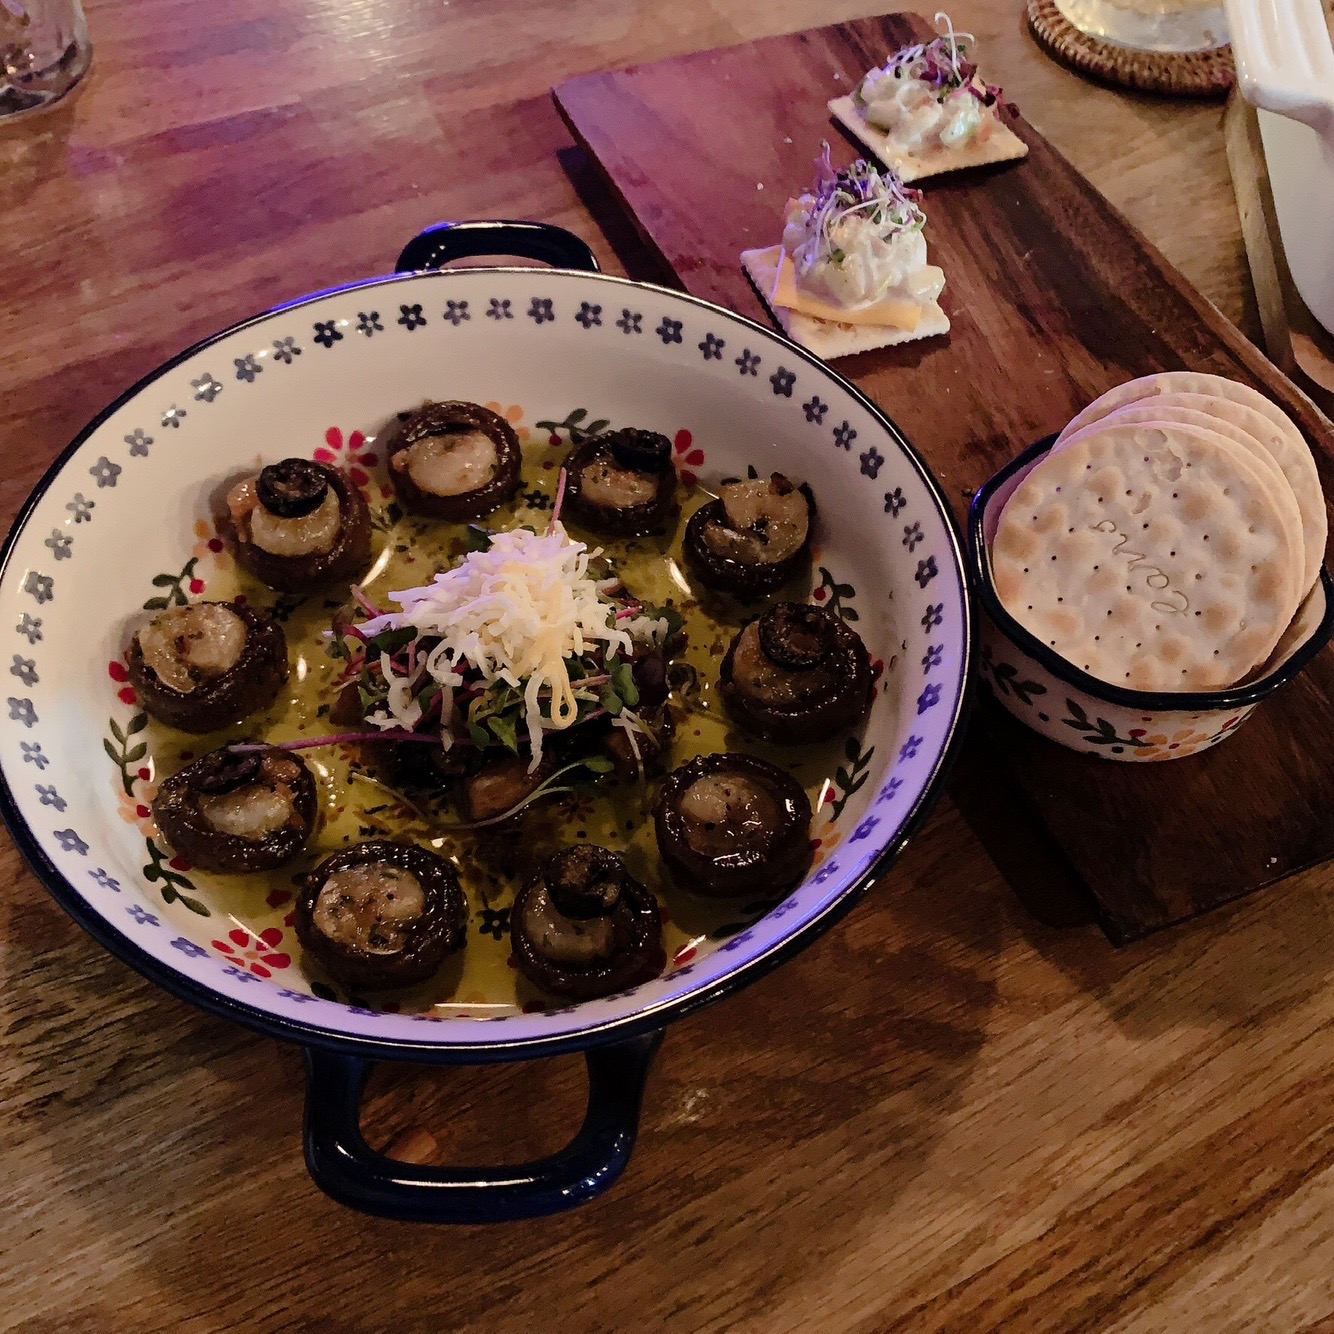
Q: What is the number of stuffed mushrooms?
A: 10